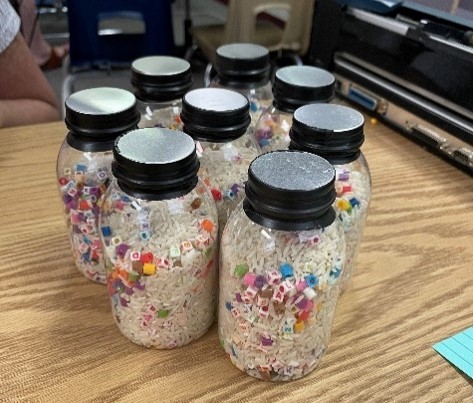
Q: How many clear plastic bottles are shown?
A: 8